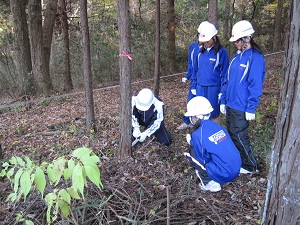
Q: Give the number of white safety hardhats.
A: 4